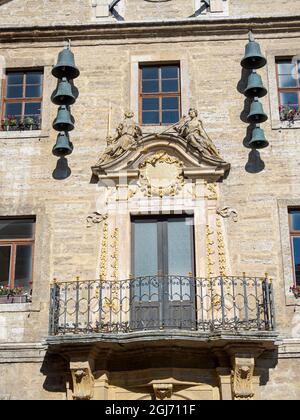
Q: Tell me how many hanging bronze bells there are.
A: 8